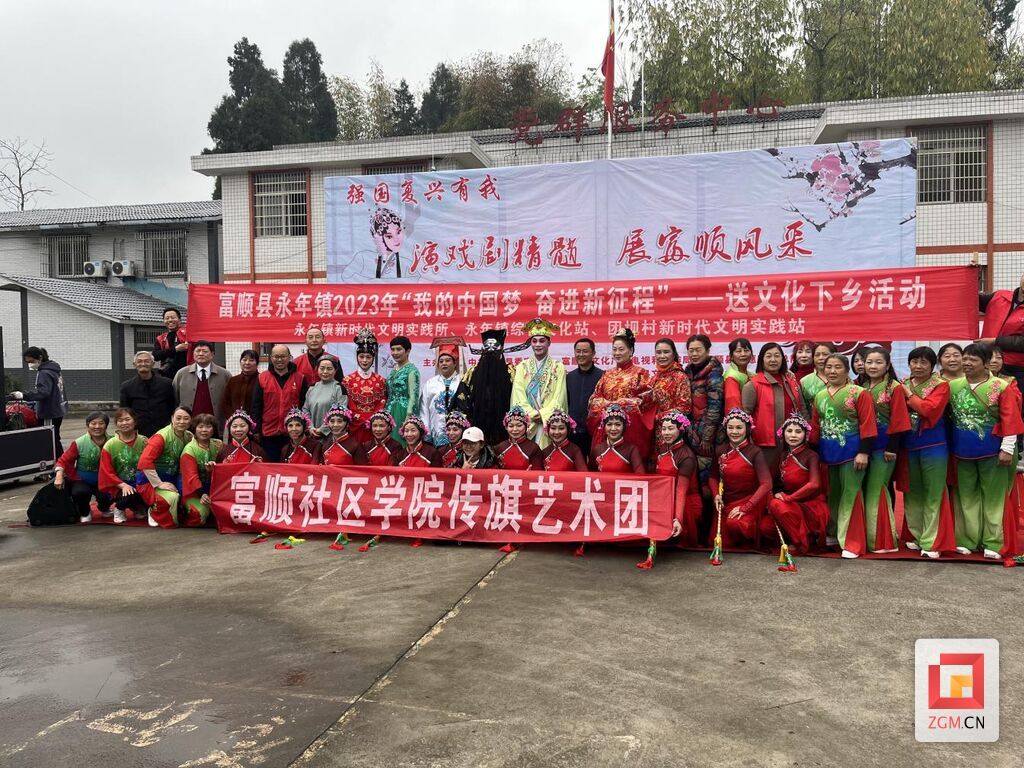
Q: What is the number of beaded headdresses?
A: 12